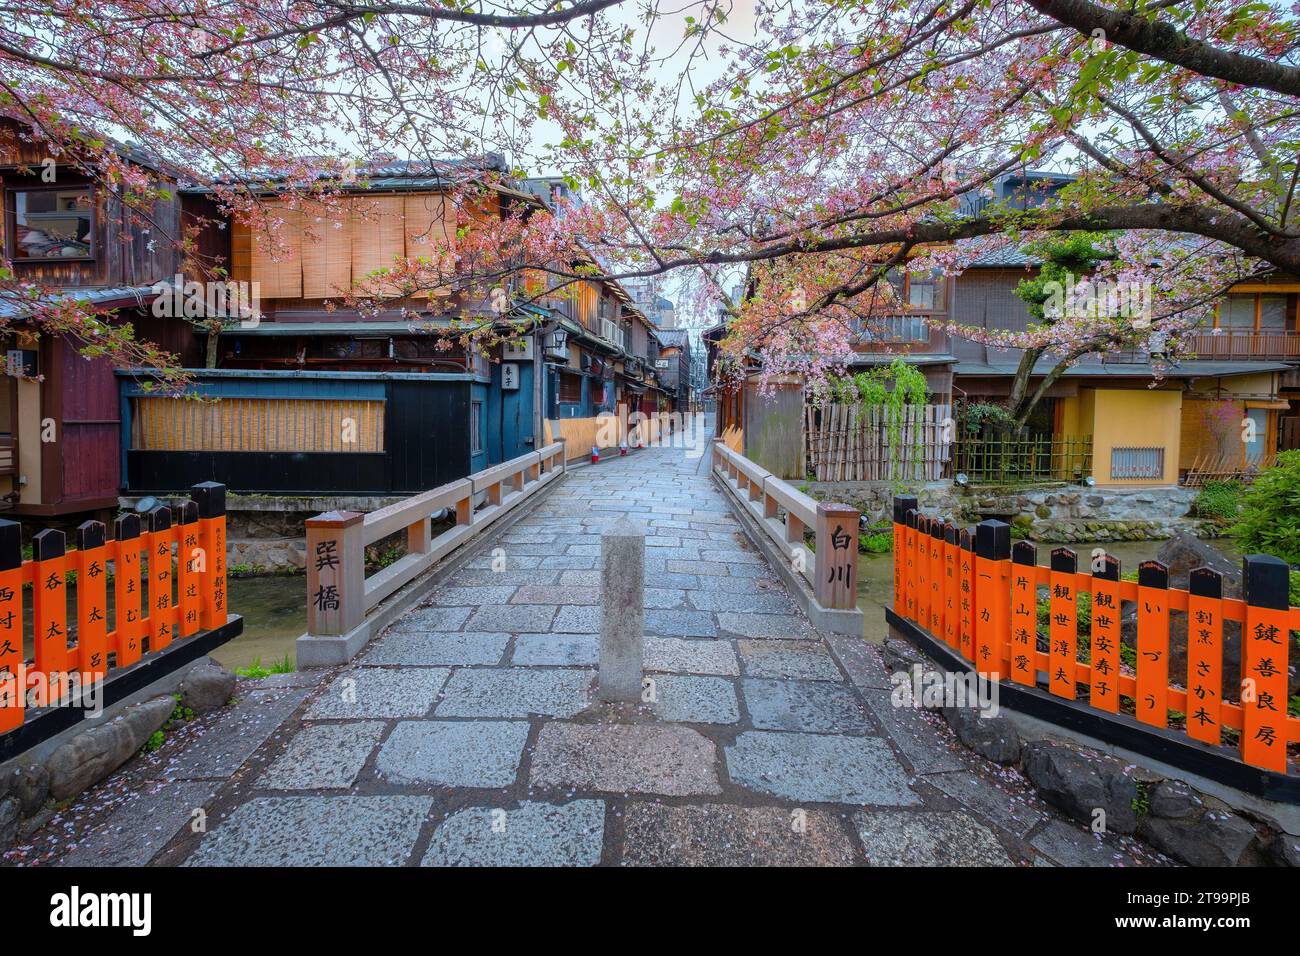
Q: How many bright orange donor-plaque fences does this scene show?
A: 2